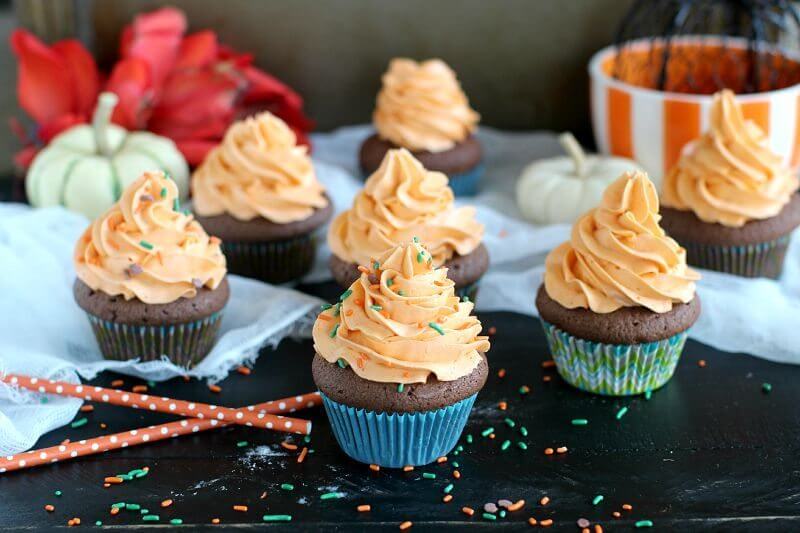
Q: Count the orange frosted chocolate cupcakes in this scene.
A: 7